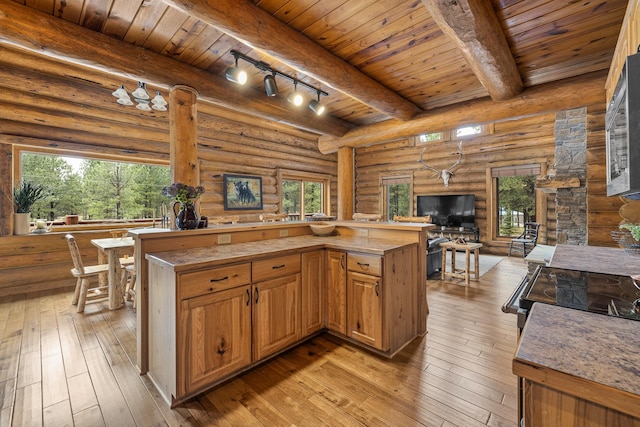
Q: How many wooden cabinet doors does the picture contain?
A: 5